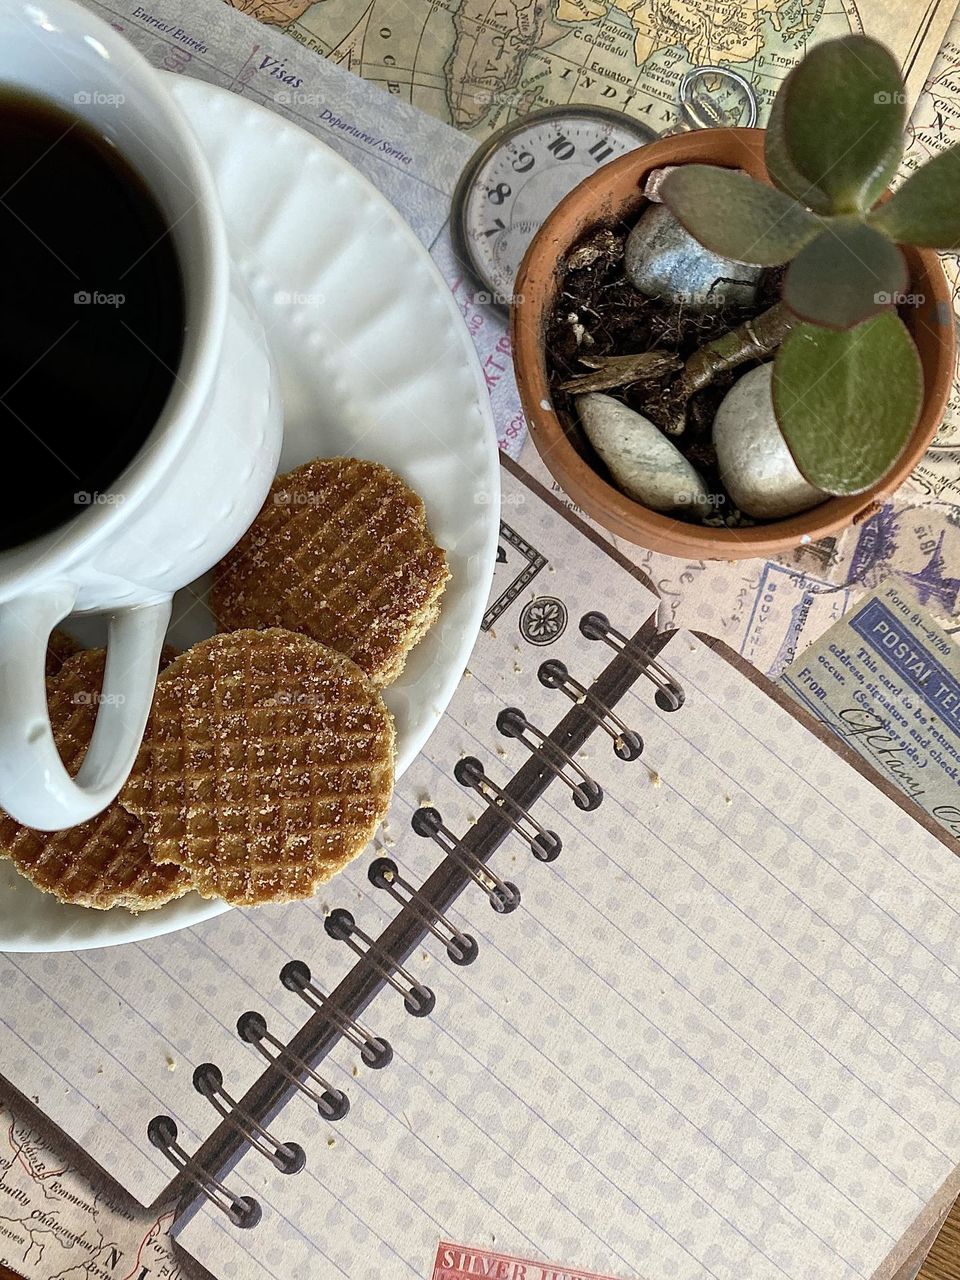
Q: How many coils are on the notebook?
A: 11